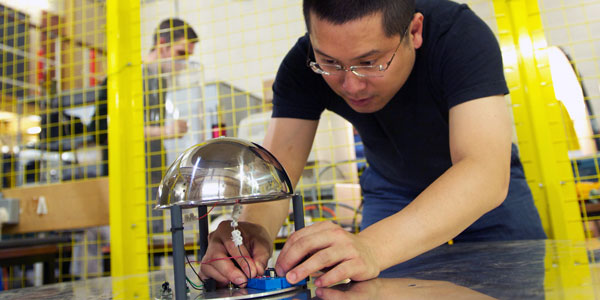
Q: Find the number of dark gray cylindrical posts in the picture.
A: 3